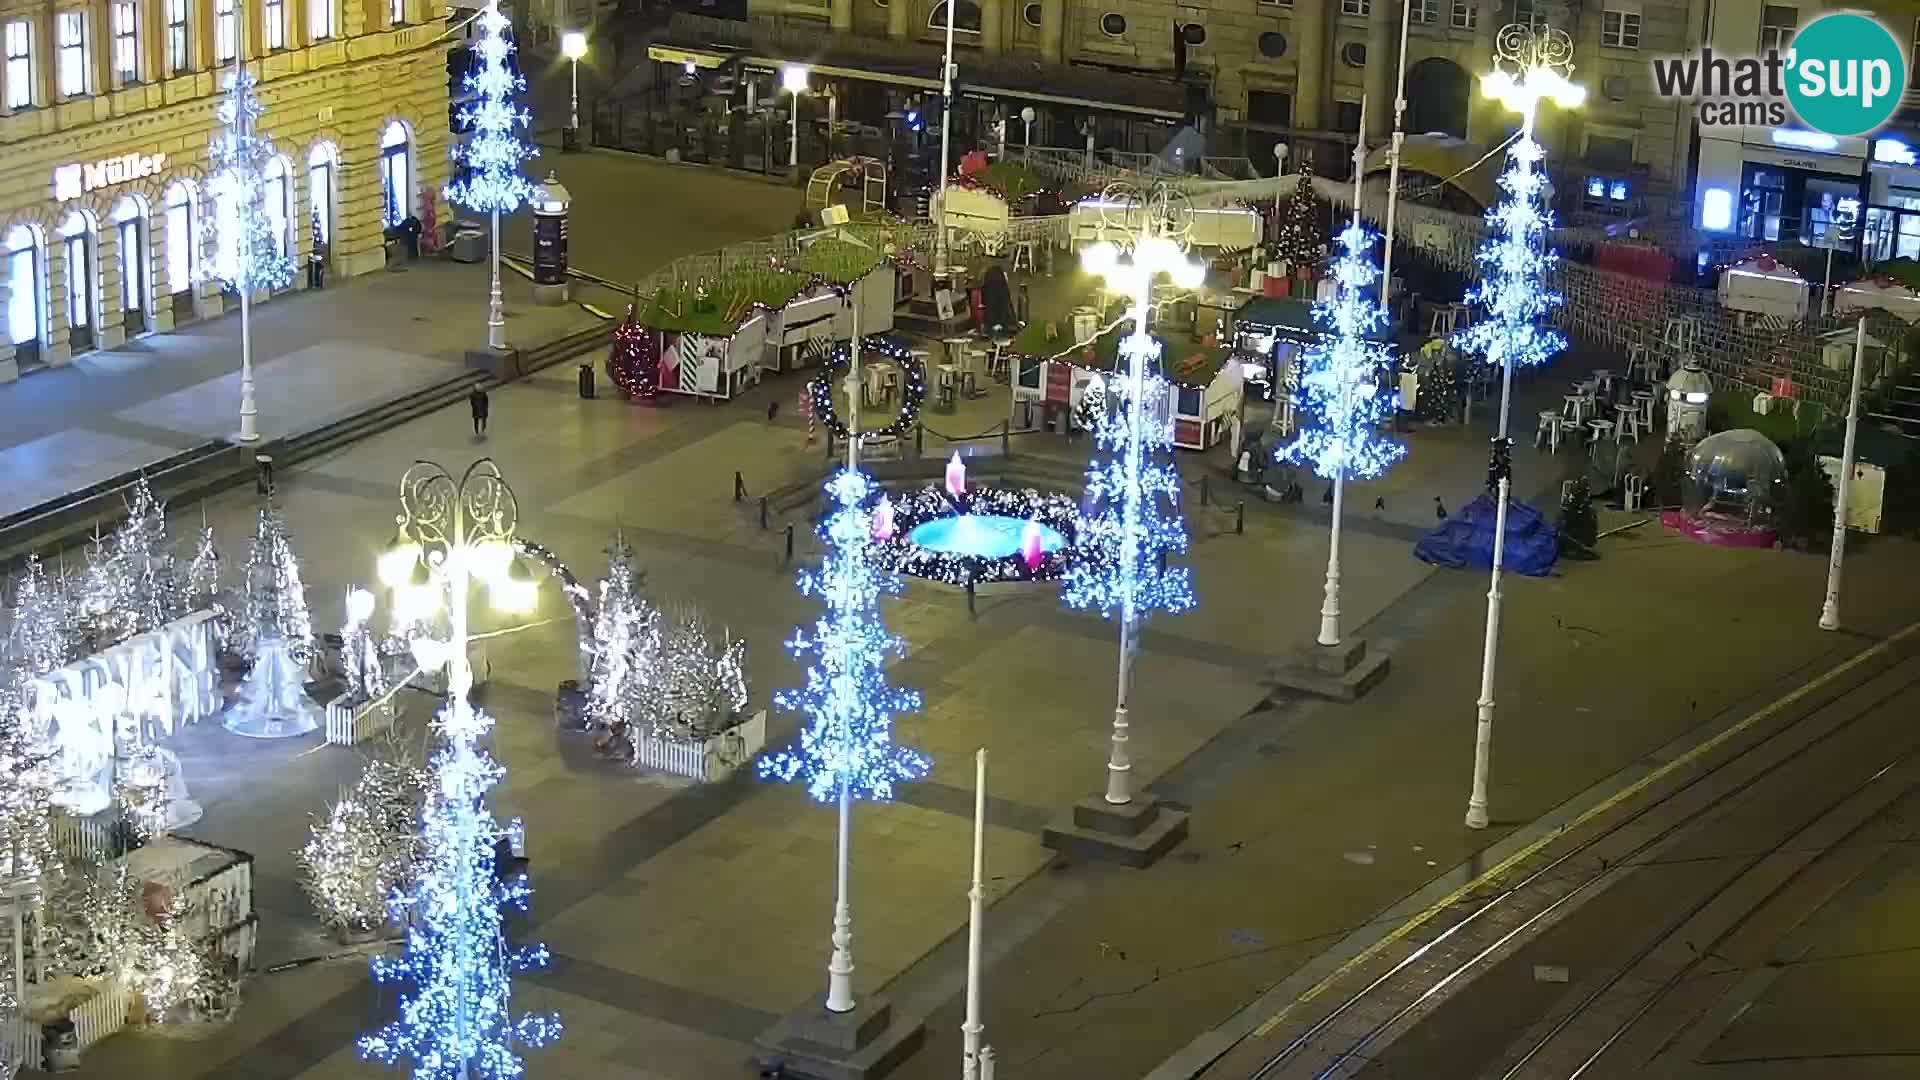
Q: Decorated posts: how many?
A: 7